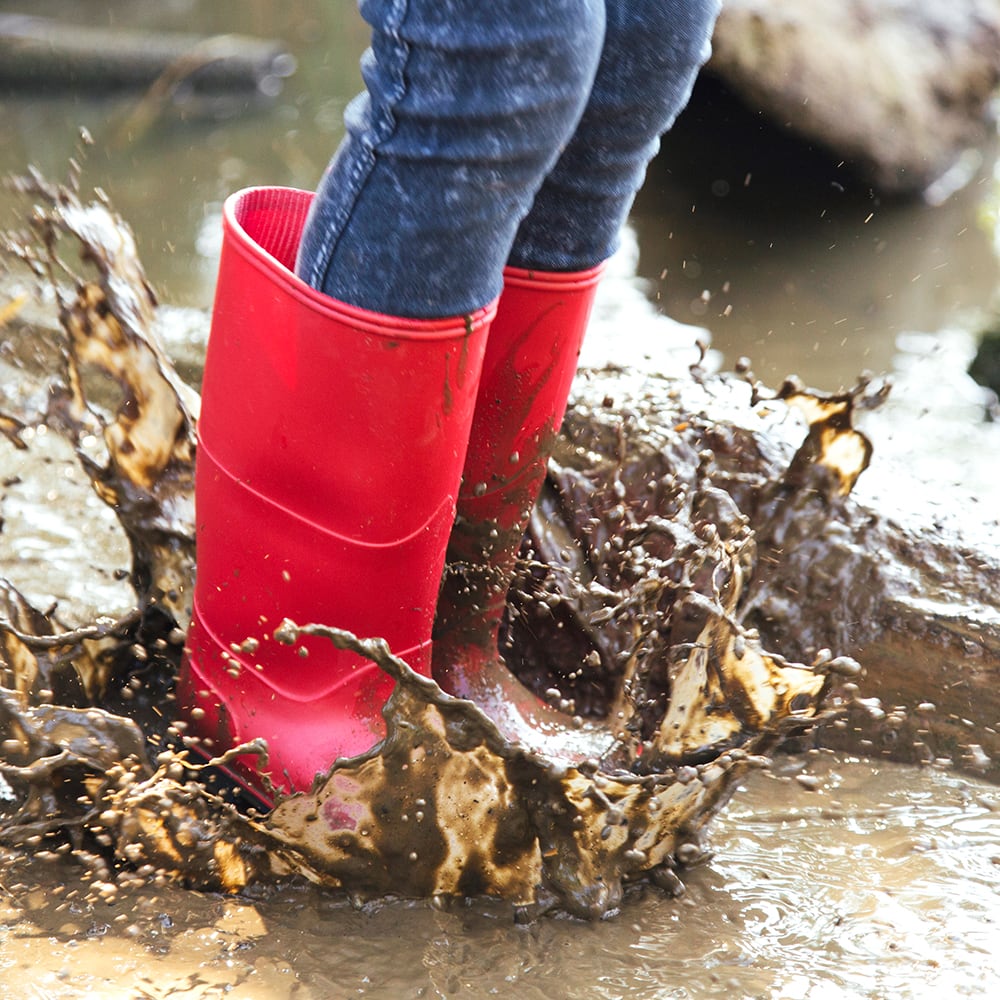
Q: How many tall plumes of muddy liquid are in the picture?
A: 2